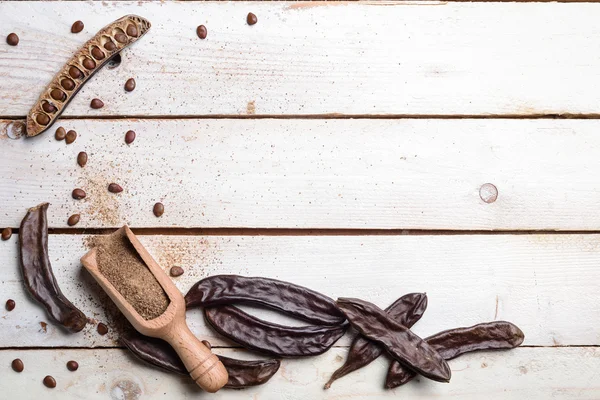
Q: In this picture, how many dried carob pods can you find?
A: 8